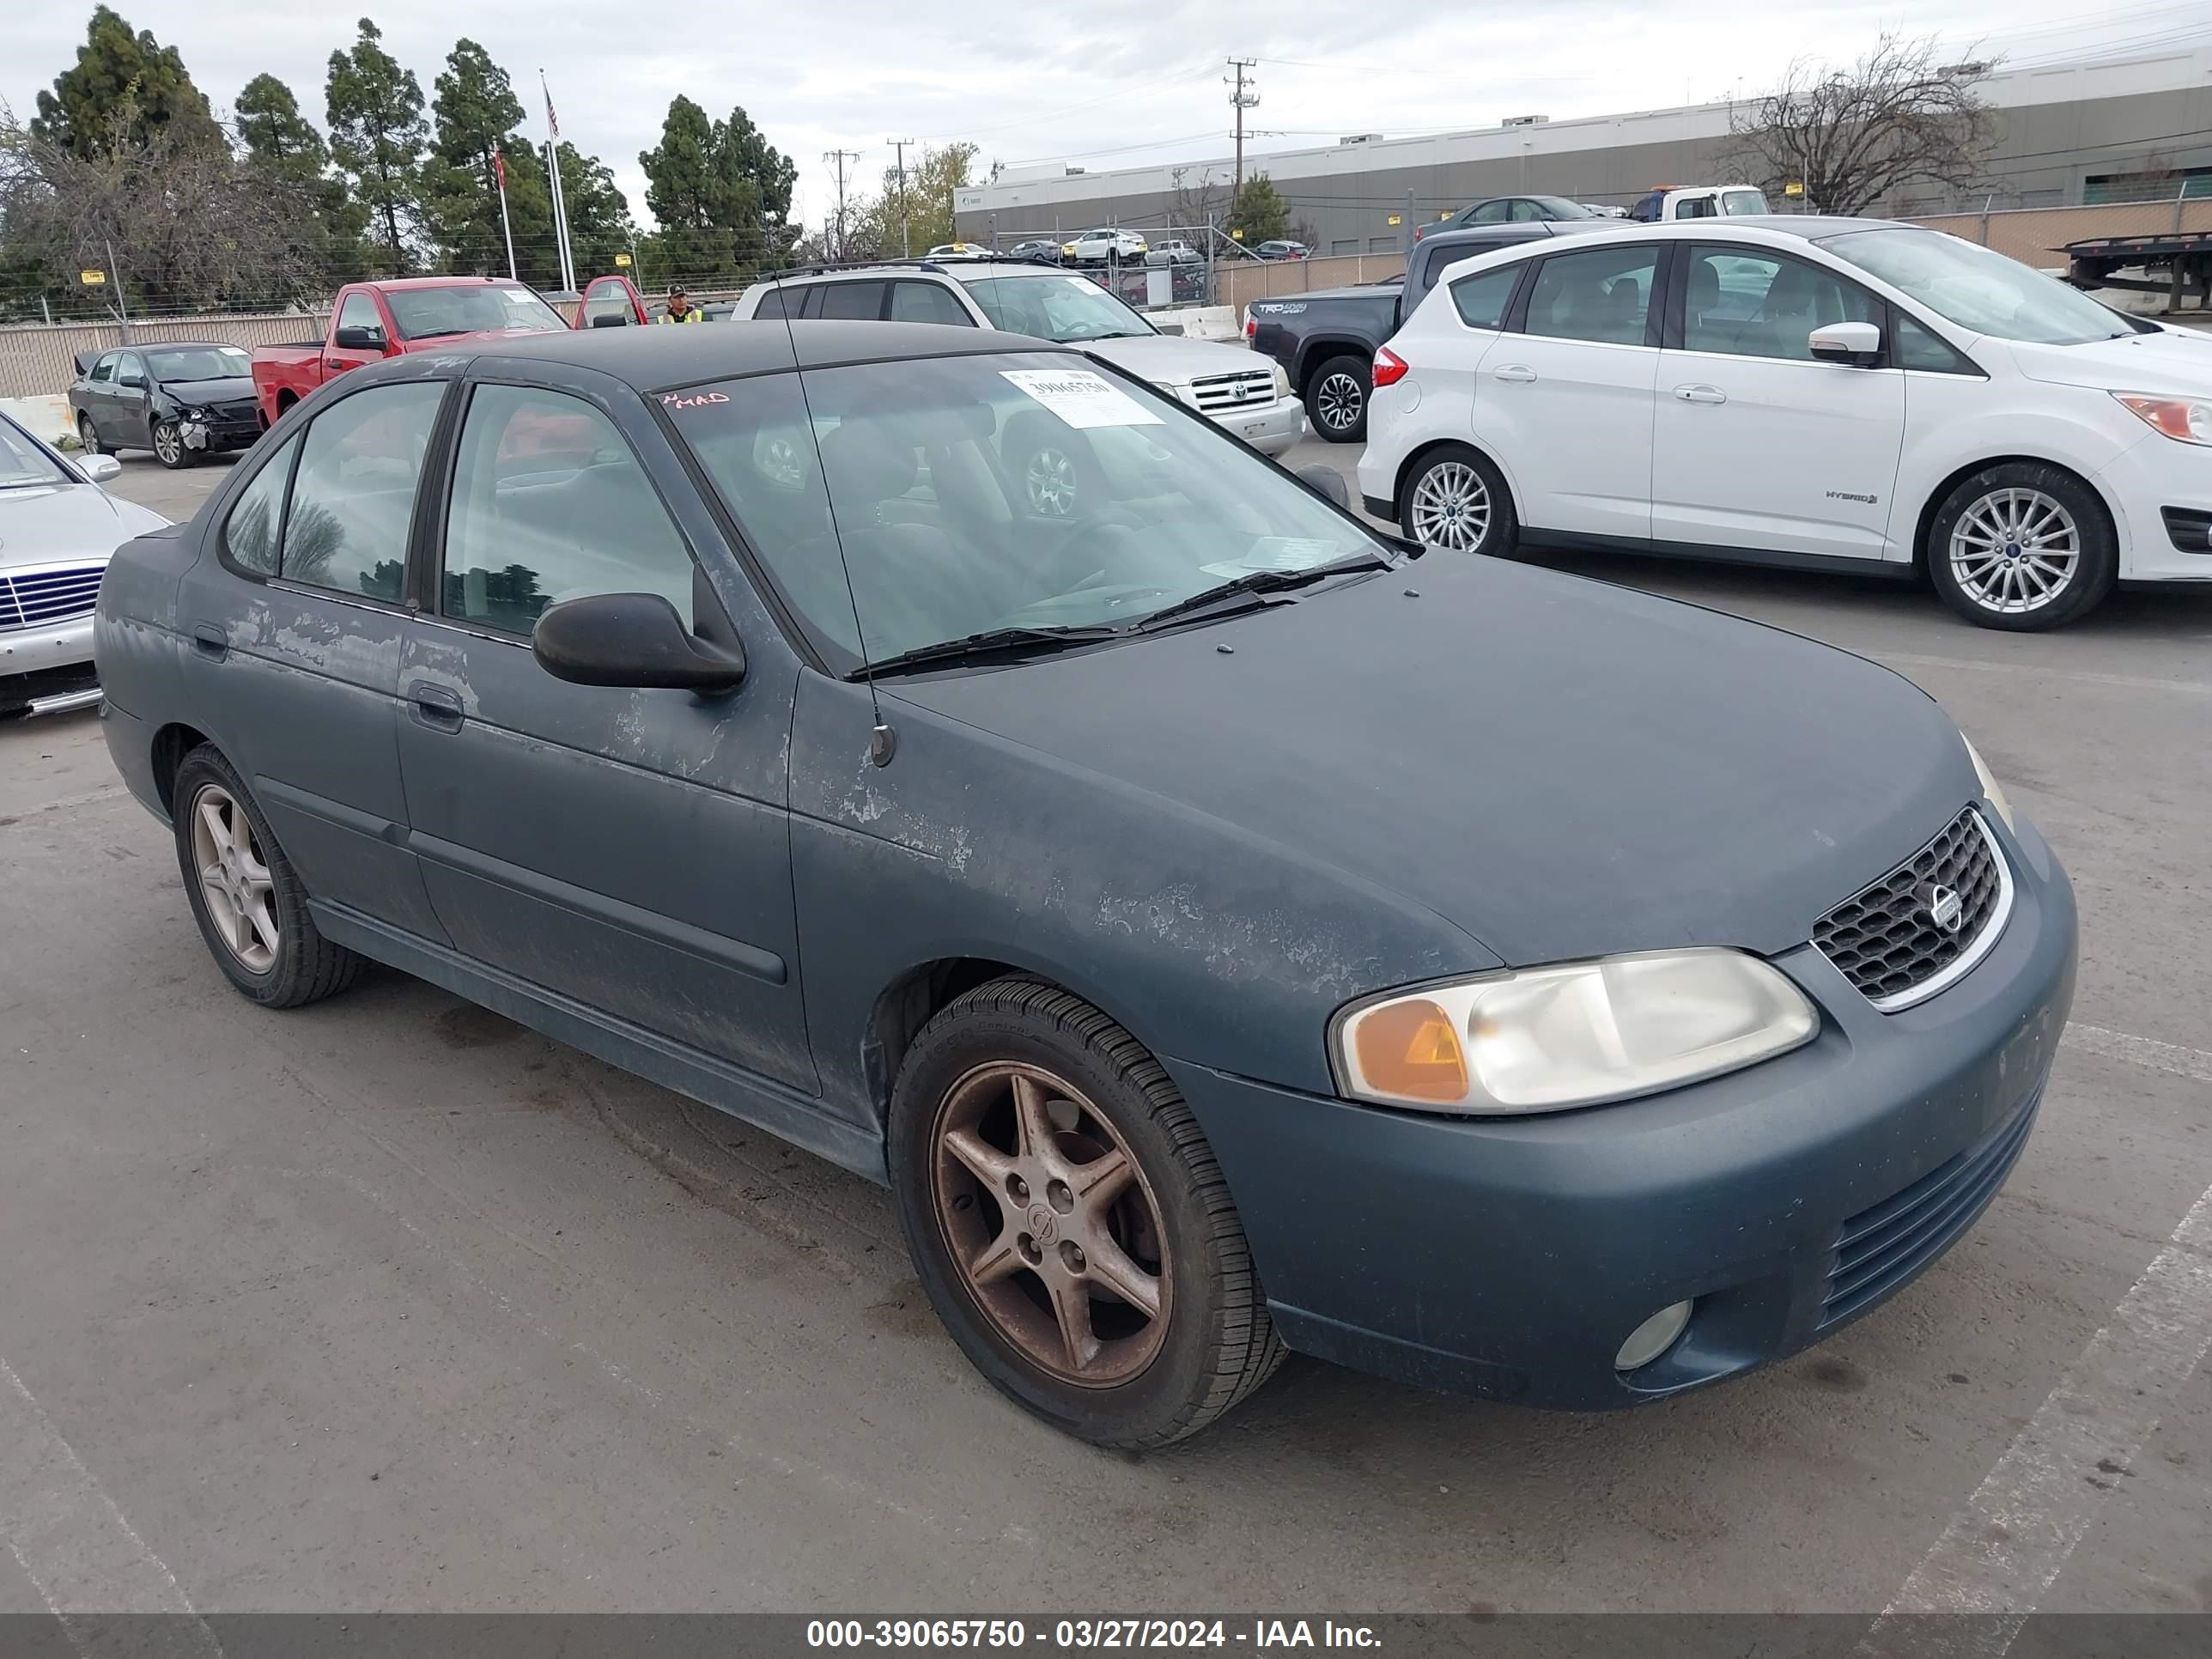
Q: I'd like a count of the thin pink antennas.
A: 0